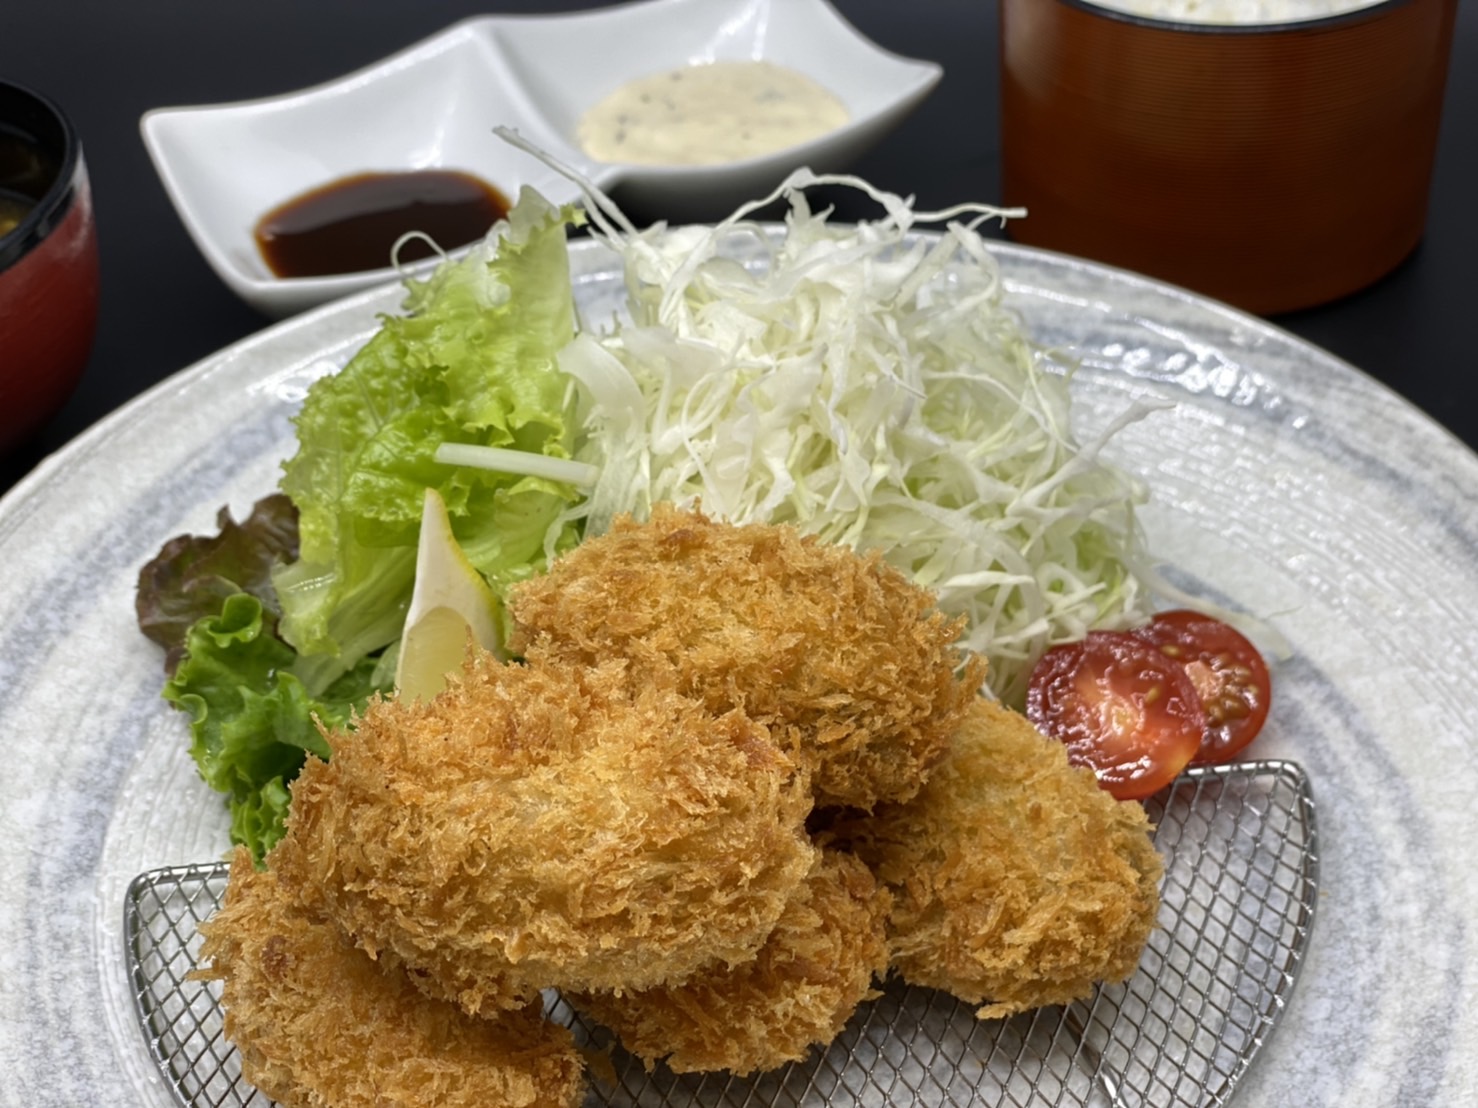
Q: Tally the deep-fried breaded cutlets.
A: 5